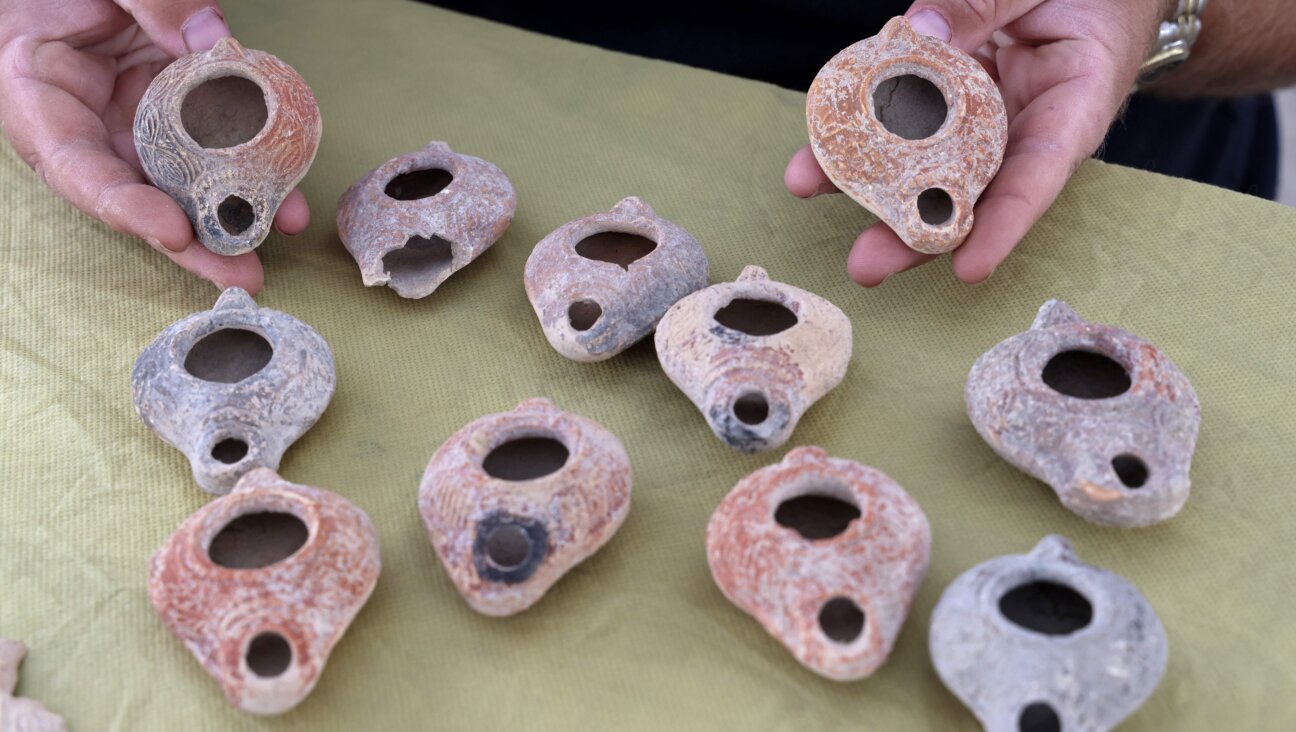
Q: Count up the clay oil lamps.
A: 11